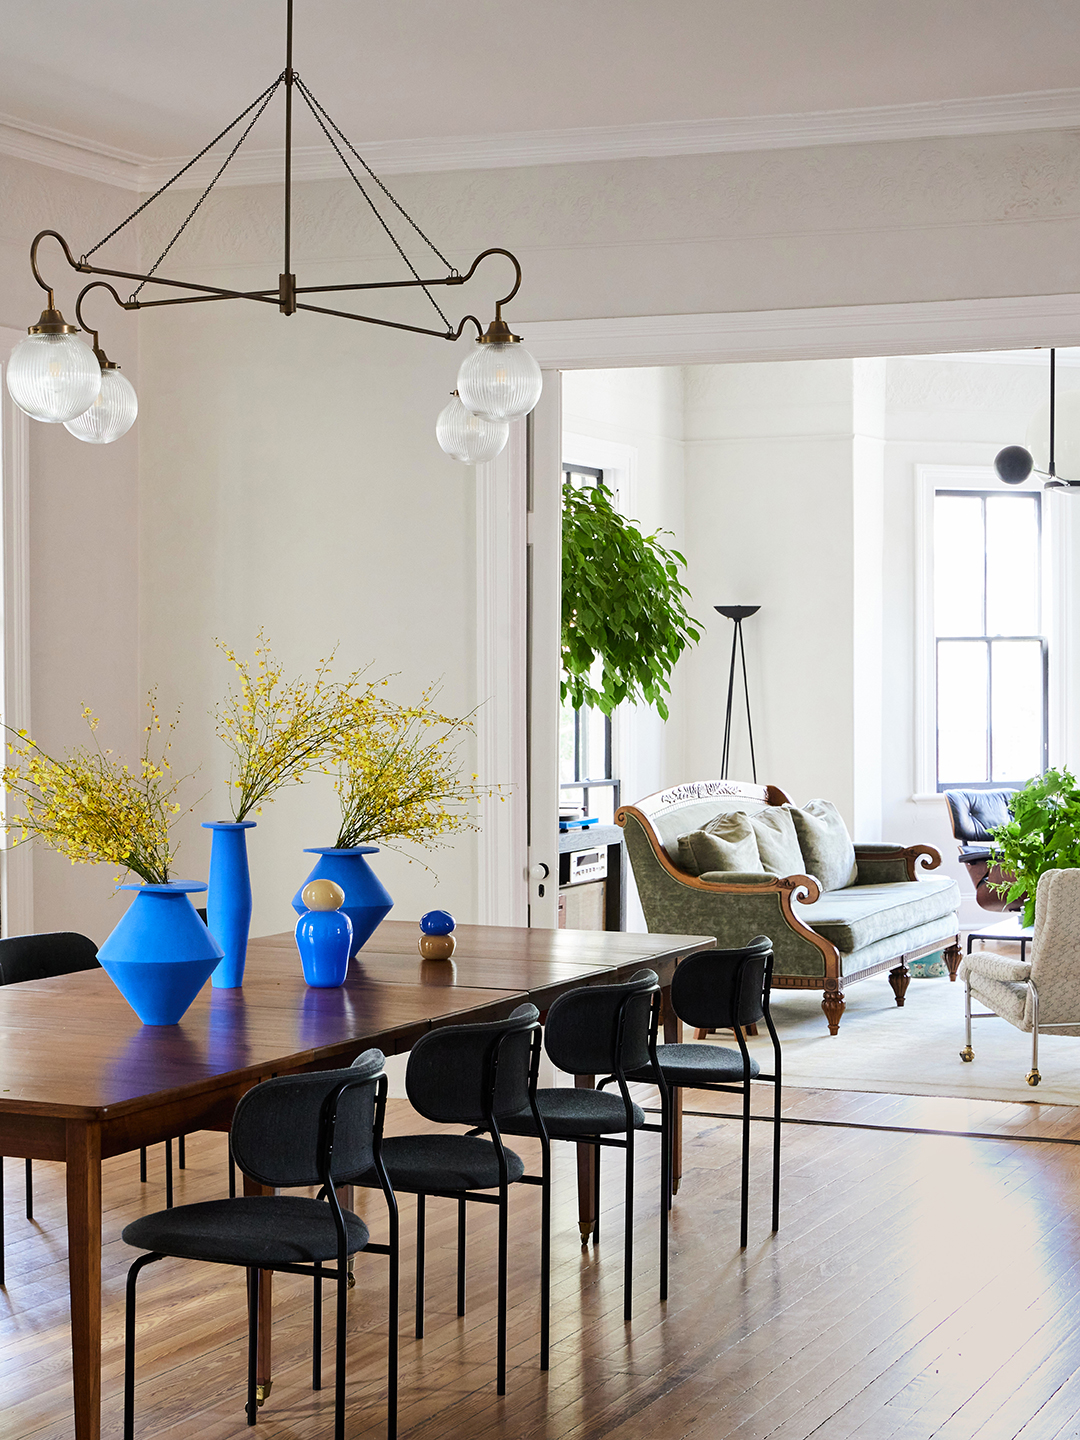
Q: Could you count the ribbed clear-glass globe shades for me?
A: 4